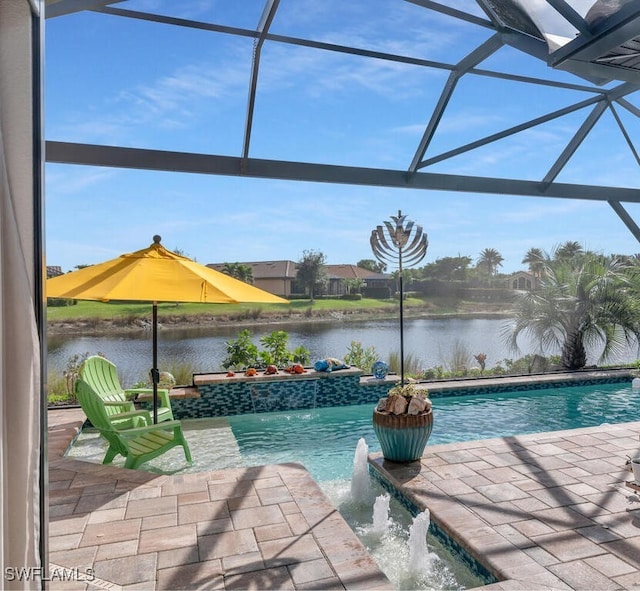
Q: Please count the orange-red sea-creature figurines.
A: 4